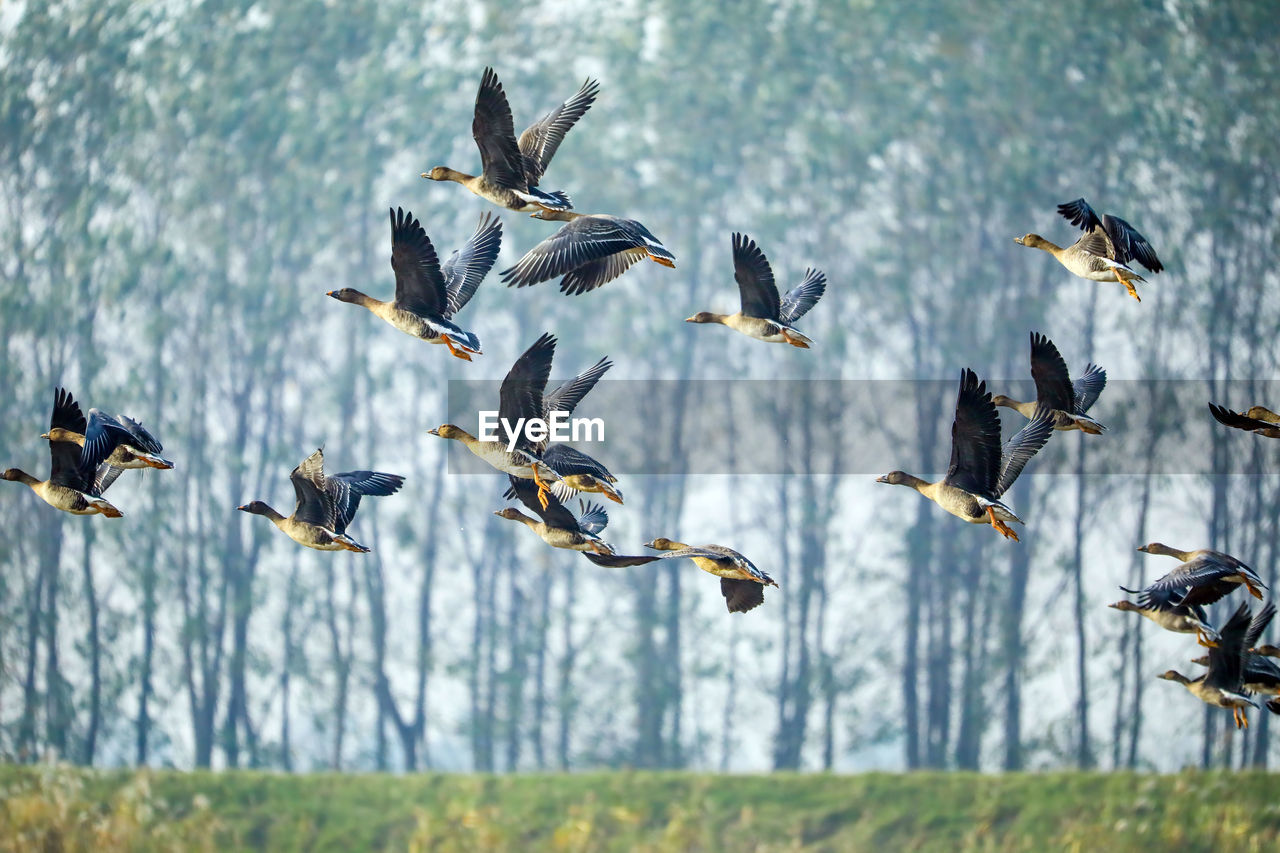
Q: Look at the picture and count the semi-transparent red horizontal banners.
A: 0